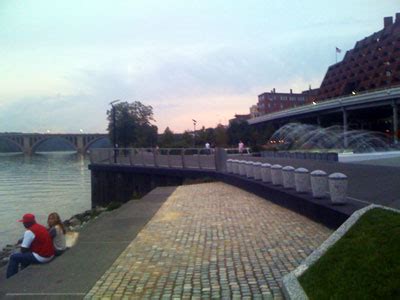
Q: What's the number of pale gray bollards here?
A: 11